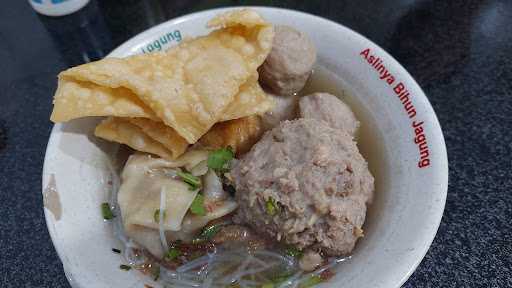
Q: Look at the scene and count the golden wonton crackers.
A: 2